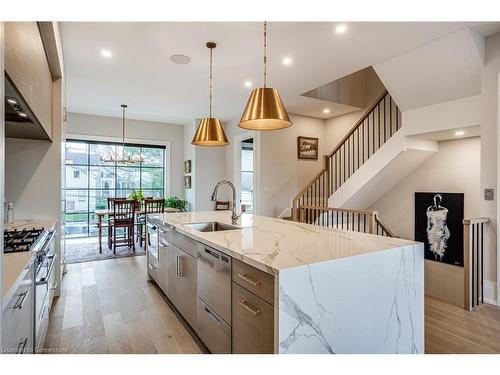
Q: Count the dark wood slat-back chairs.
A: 4